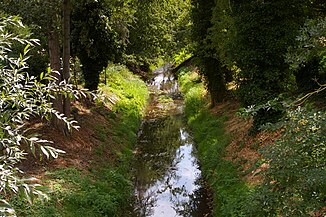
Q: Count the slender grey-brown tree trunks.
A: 2